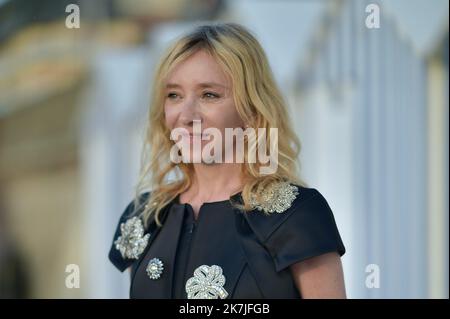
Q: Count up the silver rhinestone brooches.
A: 4